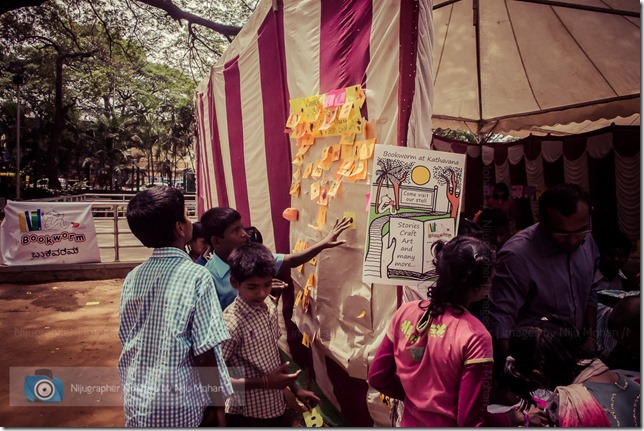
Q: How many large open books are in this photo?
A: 1